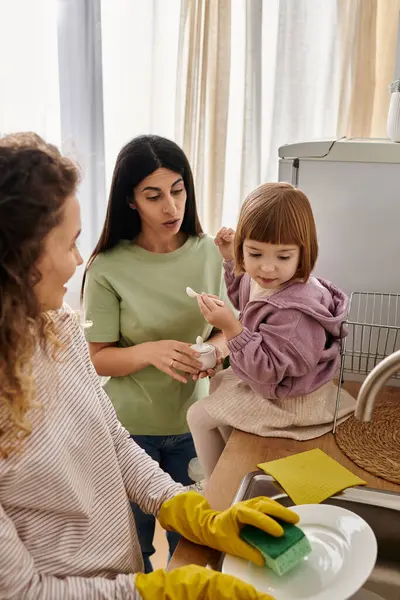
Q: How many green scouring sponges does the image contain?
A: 1